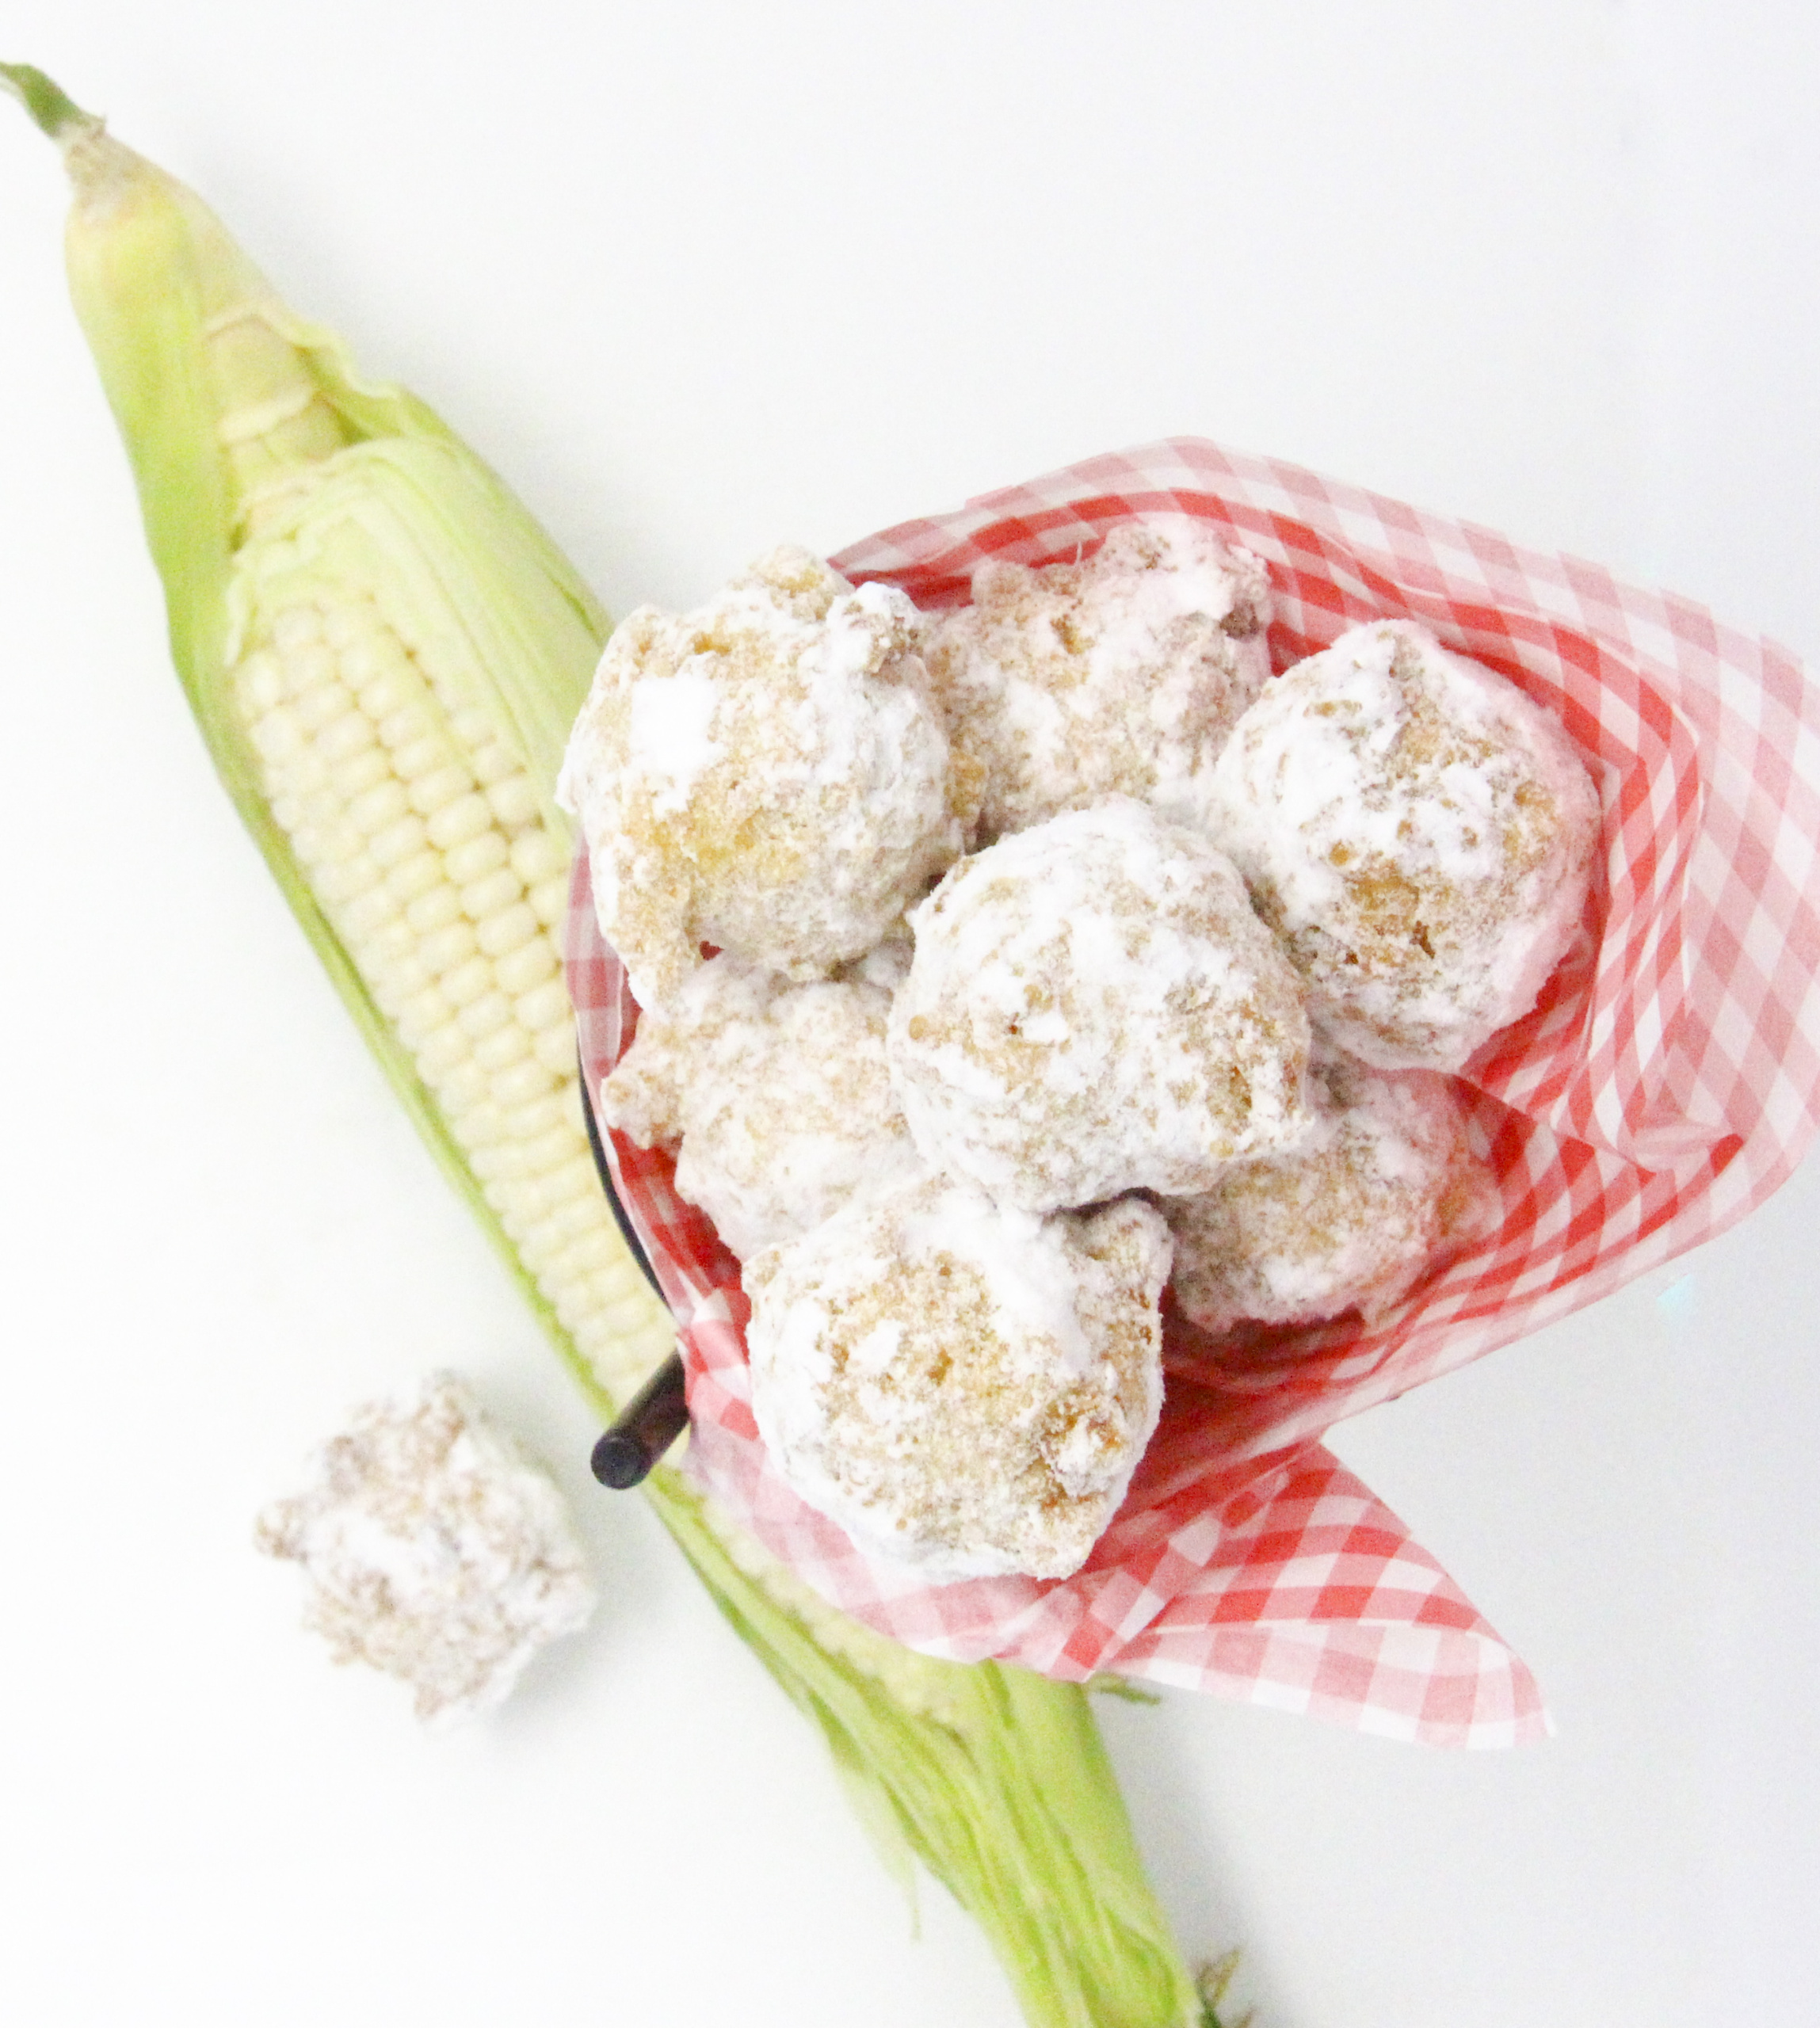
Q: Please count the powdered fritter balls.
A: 8